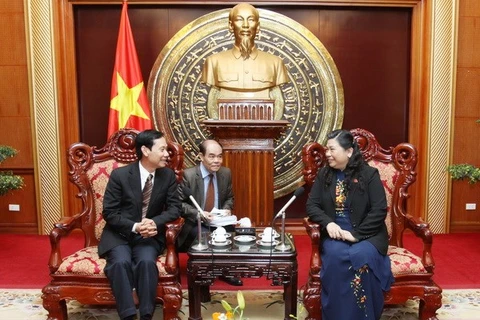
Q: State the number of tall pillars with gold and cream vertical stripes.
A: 2